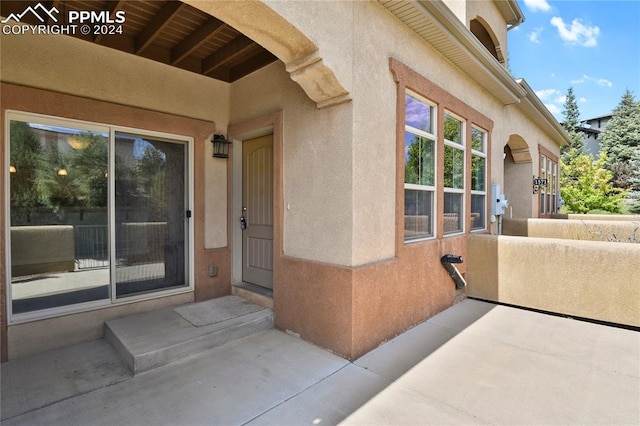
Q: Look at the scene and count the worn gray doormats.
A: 1